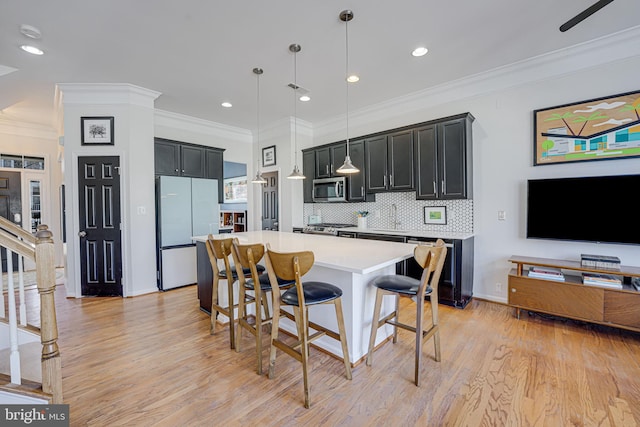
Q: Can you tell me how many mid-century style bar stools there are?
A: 4